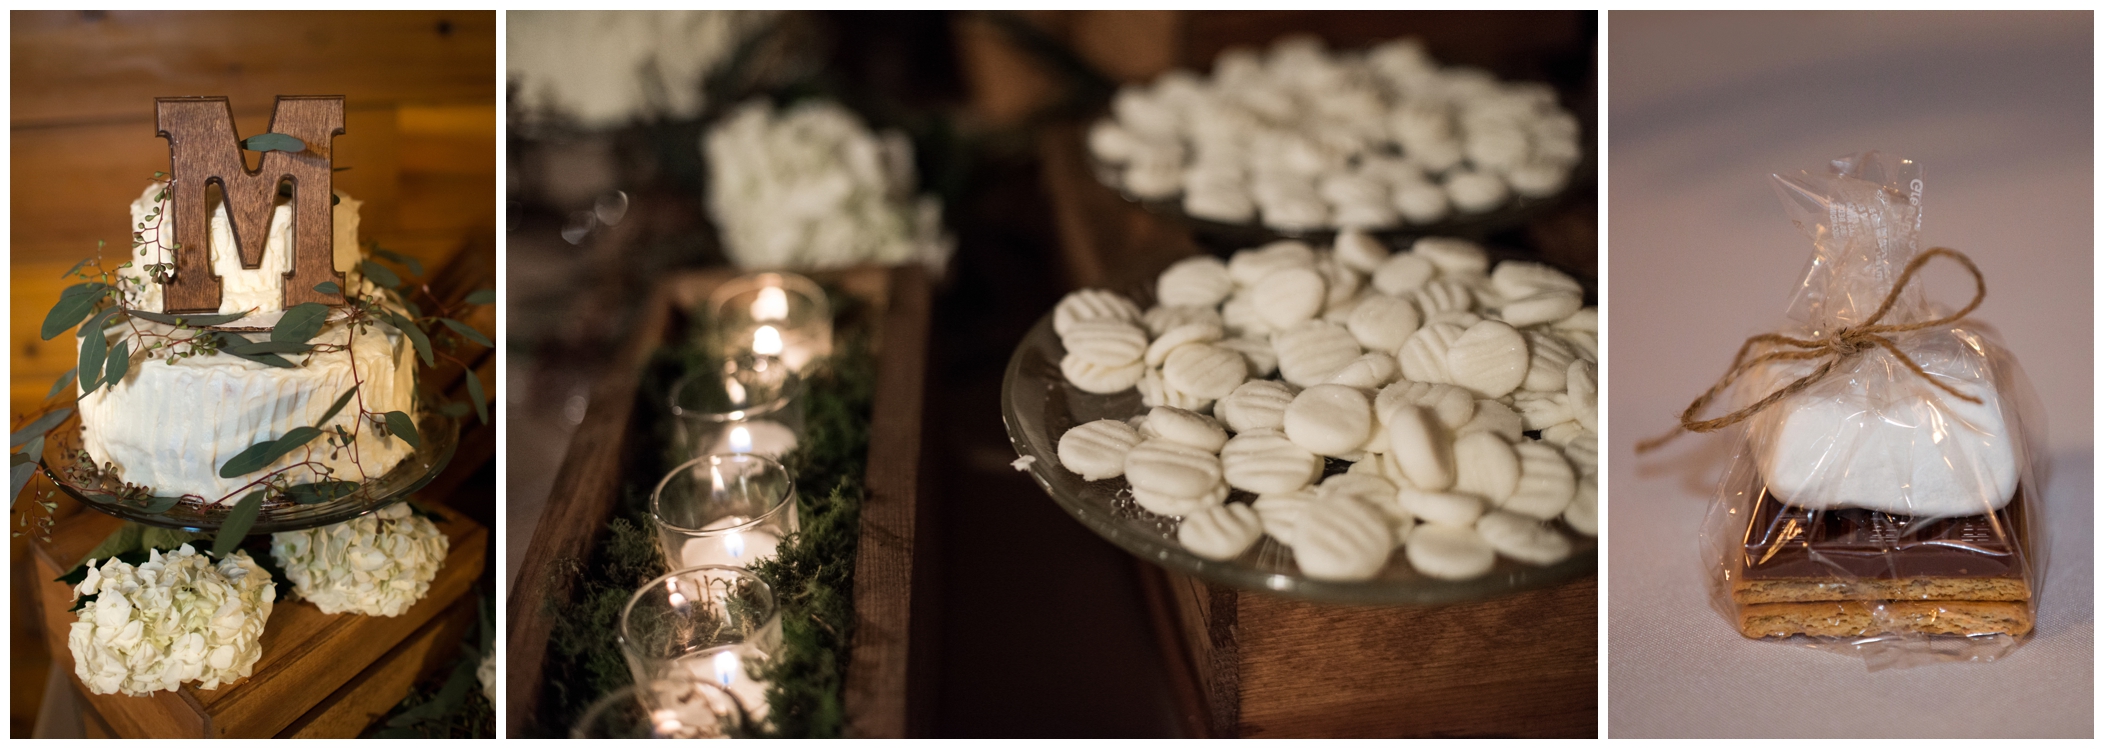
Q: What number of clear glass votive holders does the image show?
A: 5